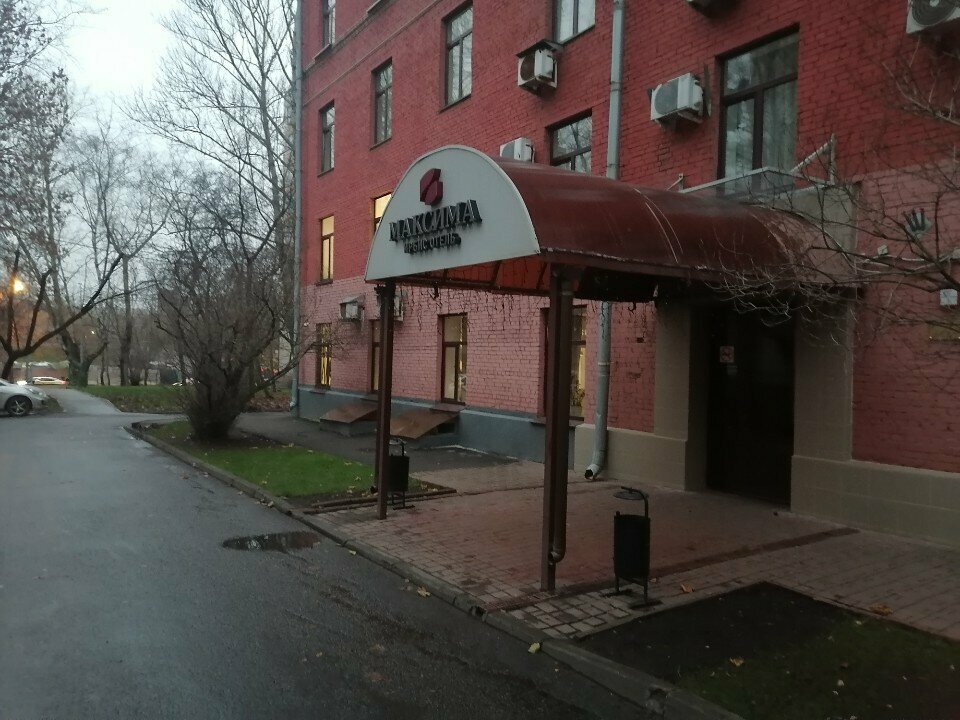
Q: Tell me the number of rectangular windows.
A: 13